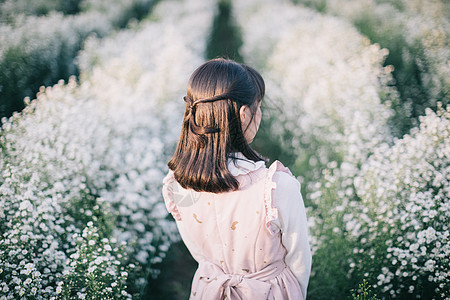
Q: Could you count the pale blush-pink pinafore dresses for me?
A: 1